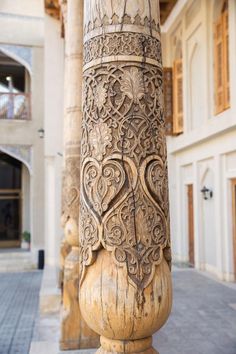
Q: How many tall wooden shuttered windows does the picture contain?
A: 2